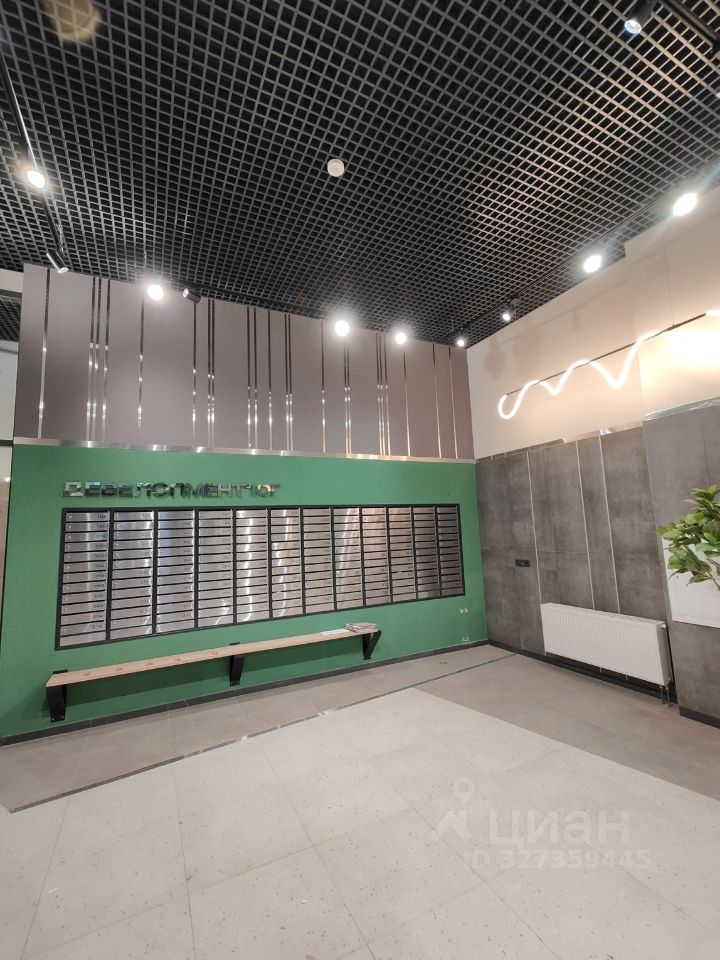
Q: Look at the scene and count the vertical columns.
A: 12